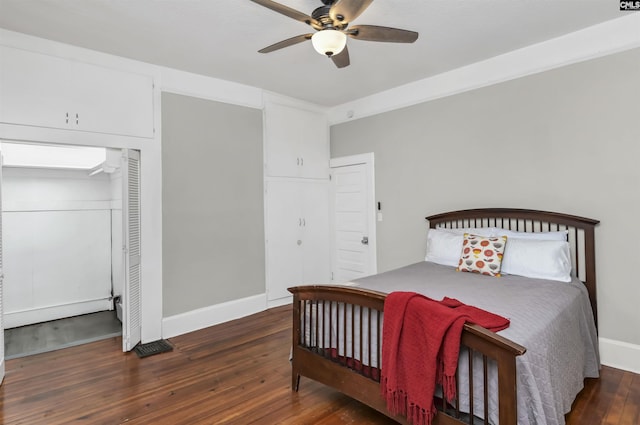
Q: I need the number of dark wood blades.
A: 5